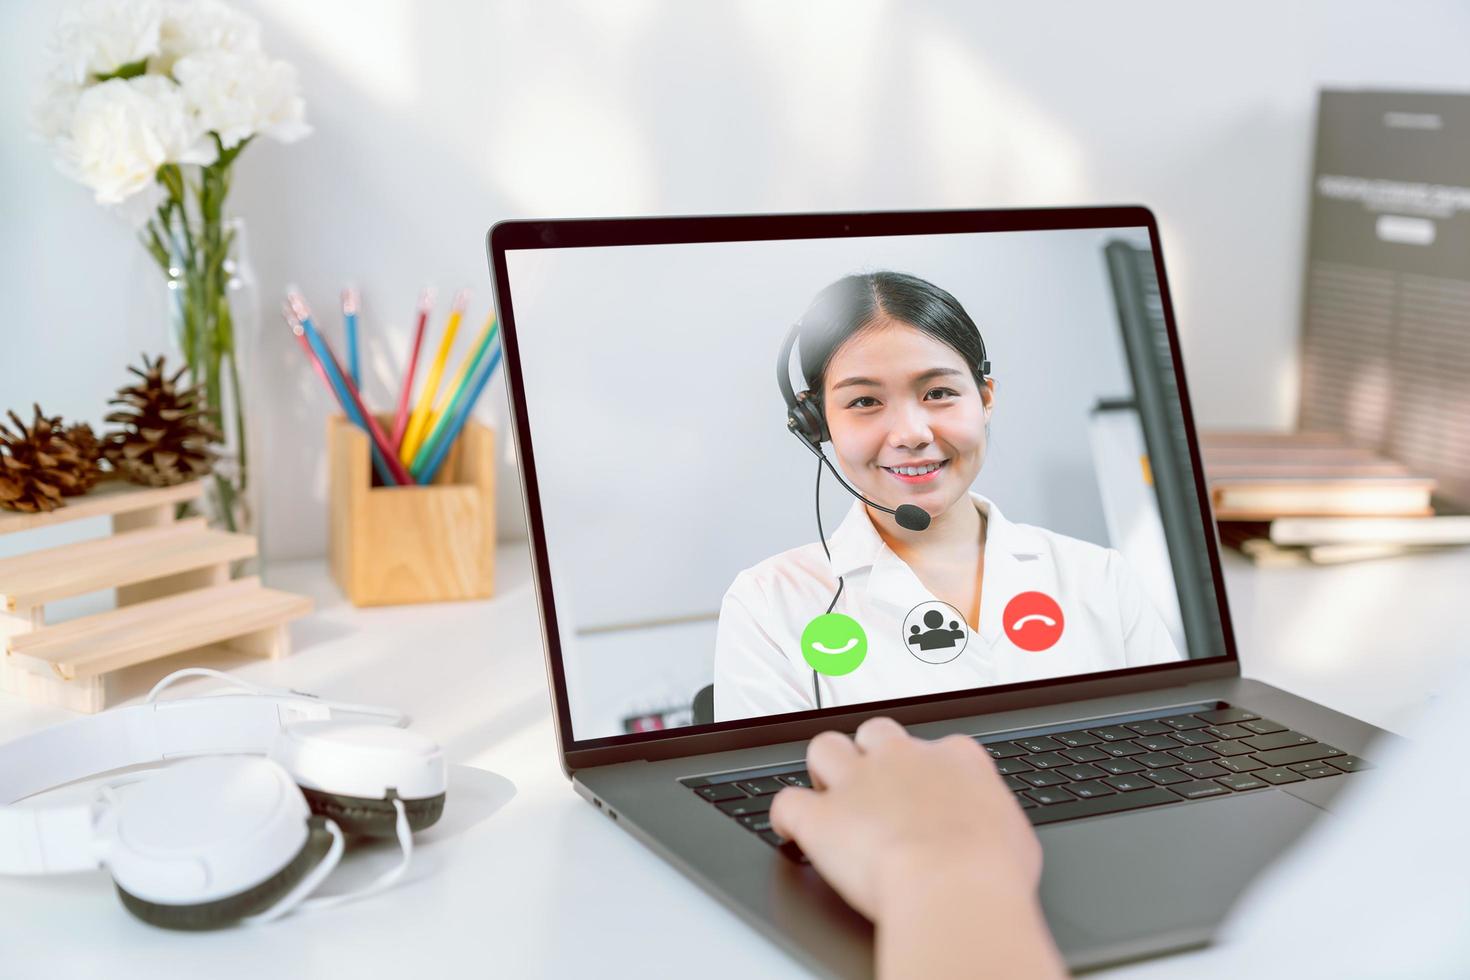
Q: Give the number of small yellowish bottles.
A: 0